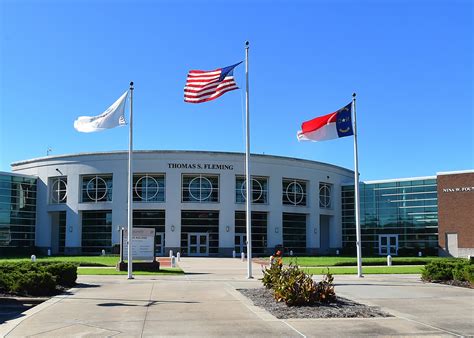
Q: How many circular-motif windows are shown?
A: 7